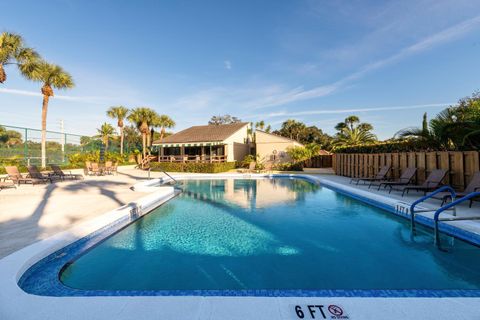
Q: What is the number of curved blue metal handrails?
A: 2